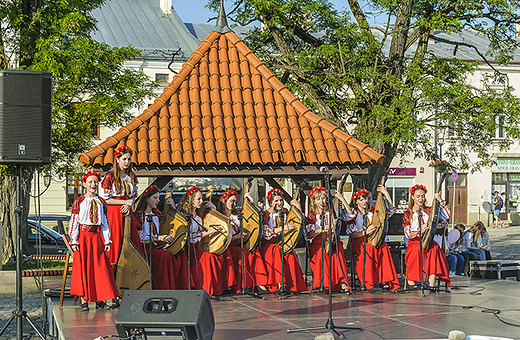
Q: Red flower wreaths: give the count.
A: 9